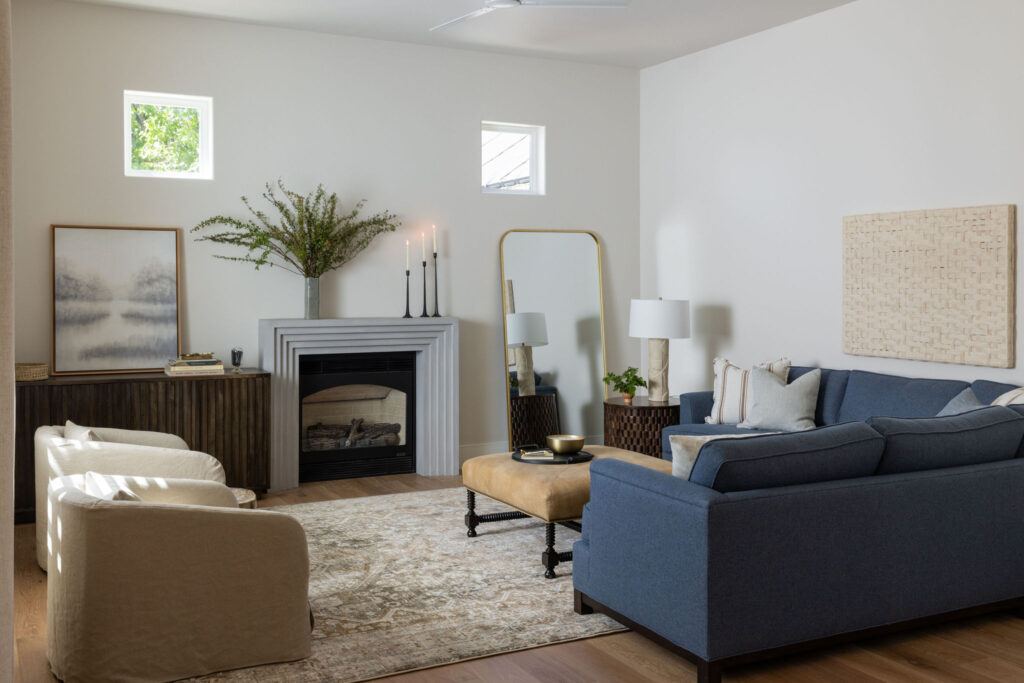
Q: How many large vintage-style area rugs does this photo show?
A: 1